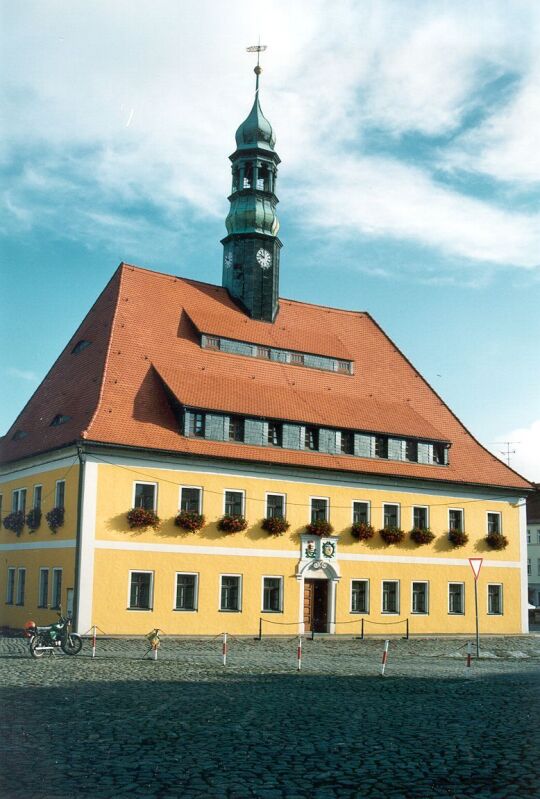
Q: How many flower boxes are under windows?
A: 13